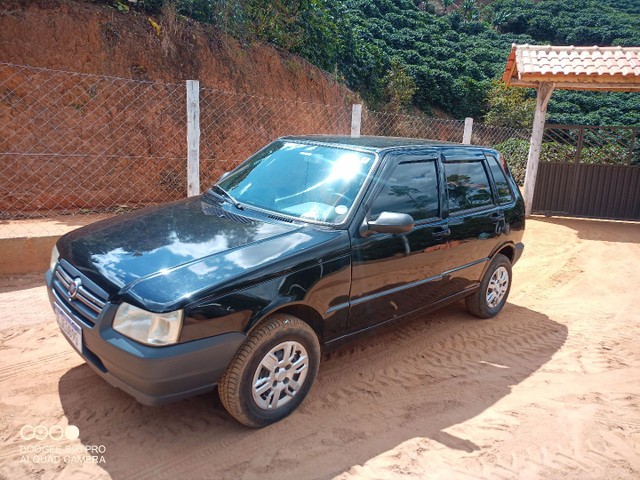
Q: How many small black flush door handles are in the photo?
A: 2